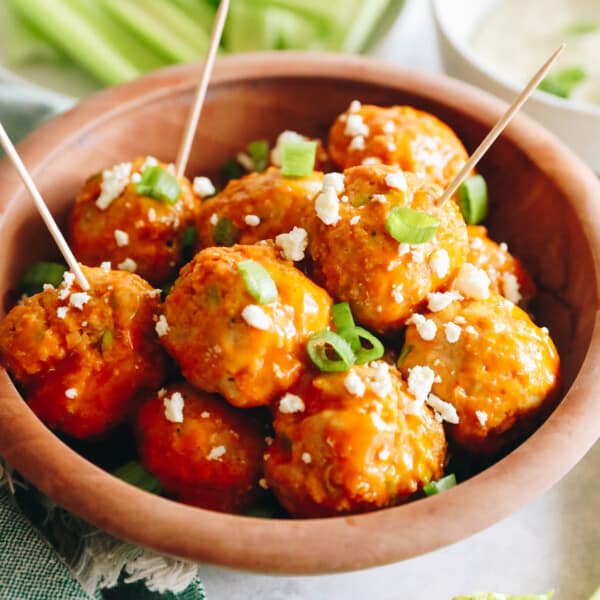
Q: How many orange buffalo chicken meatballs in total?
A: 10